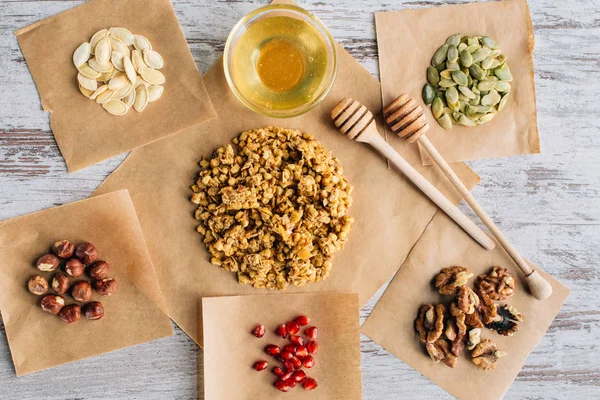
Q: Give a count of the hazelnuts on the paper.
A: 12